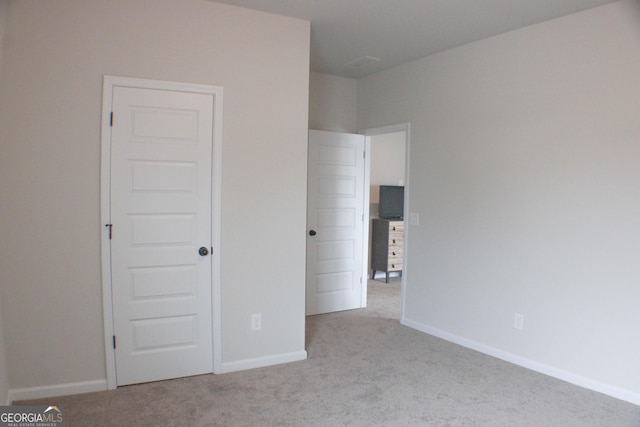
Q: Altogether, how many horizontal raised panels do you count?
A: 10